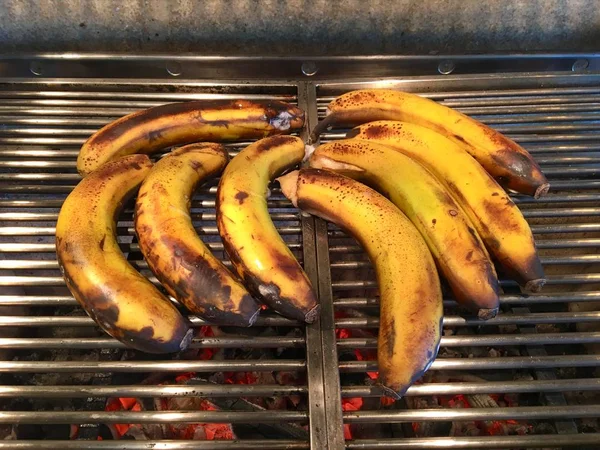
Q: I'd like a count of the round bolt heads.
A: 5